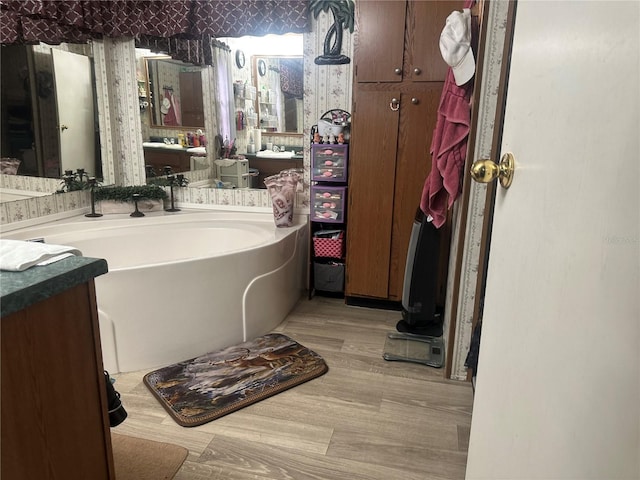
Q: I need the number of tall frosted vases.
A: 1